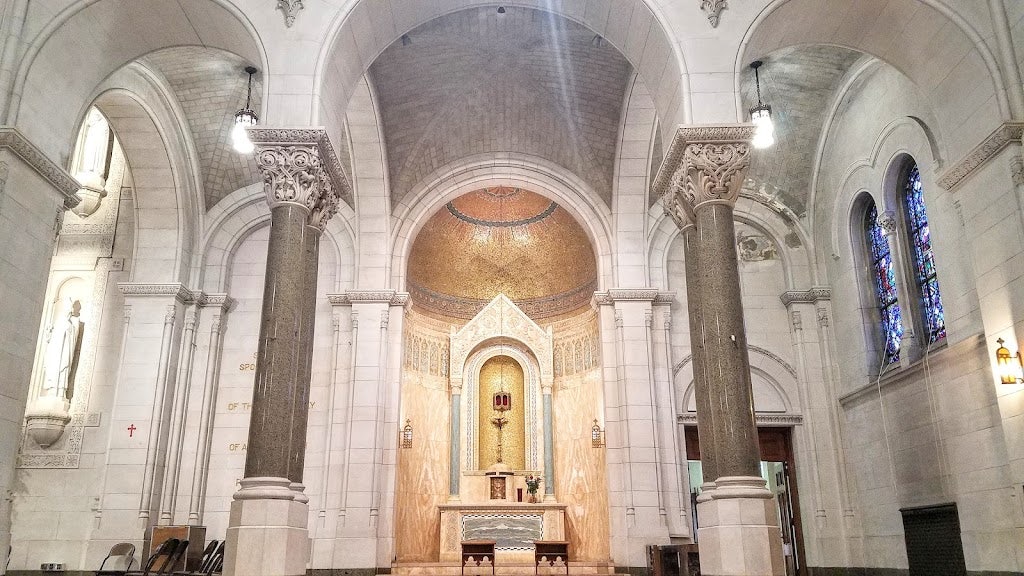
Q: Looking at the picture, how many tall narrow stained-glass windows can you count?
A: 2